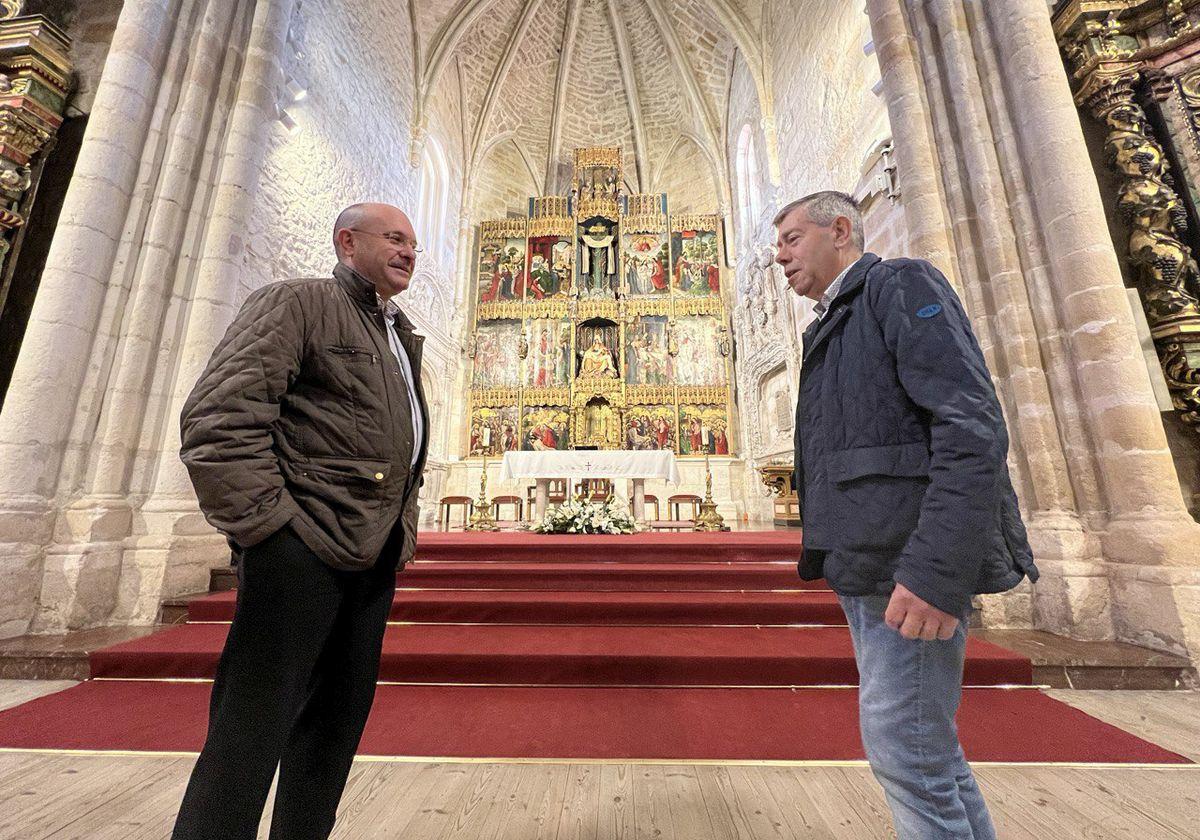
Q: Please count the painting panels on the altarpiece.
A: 12